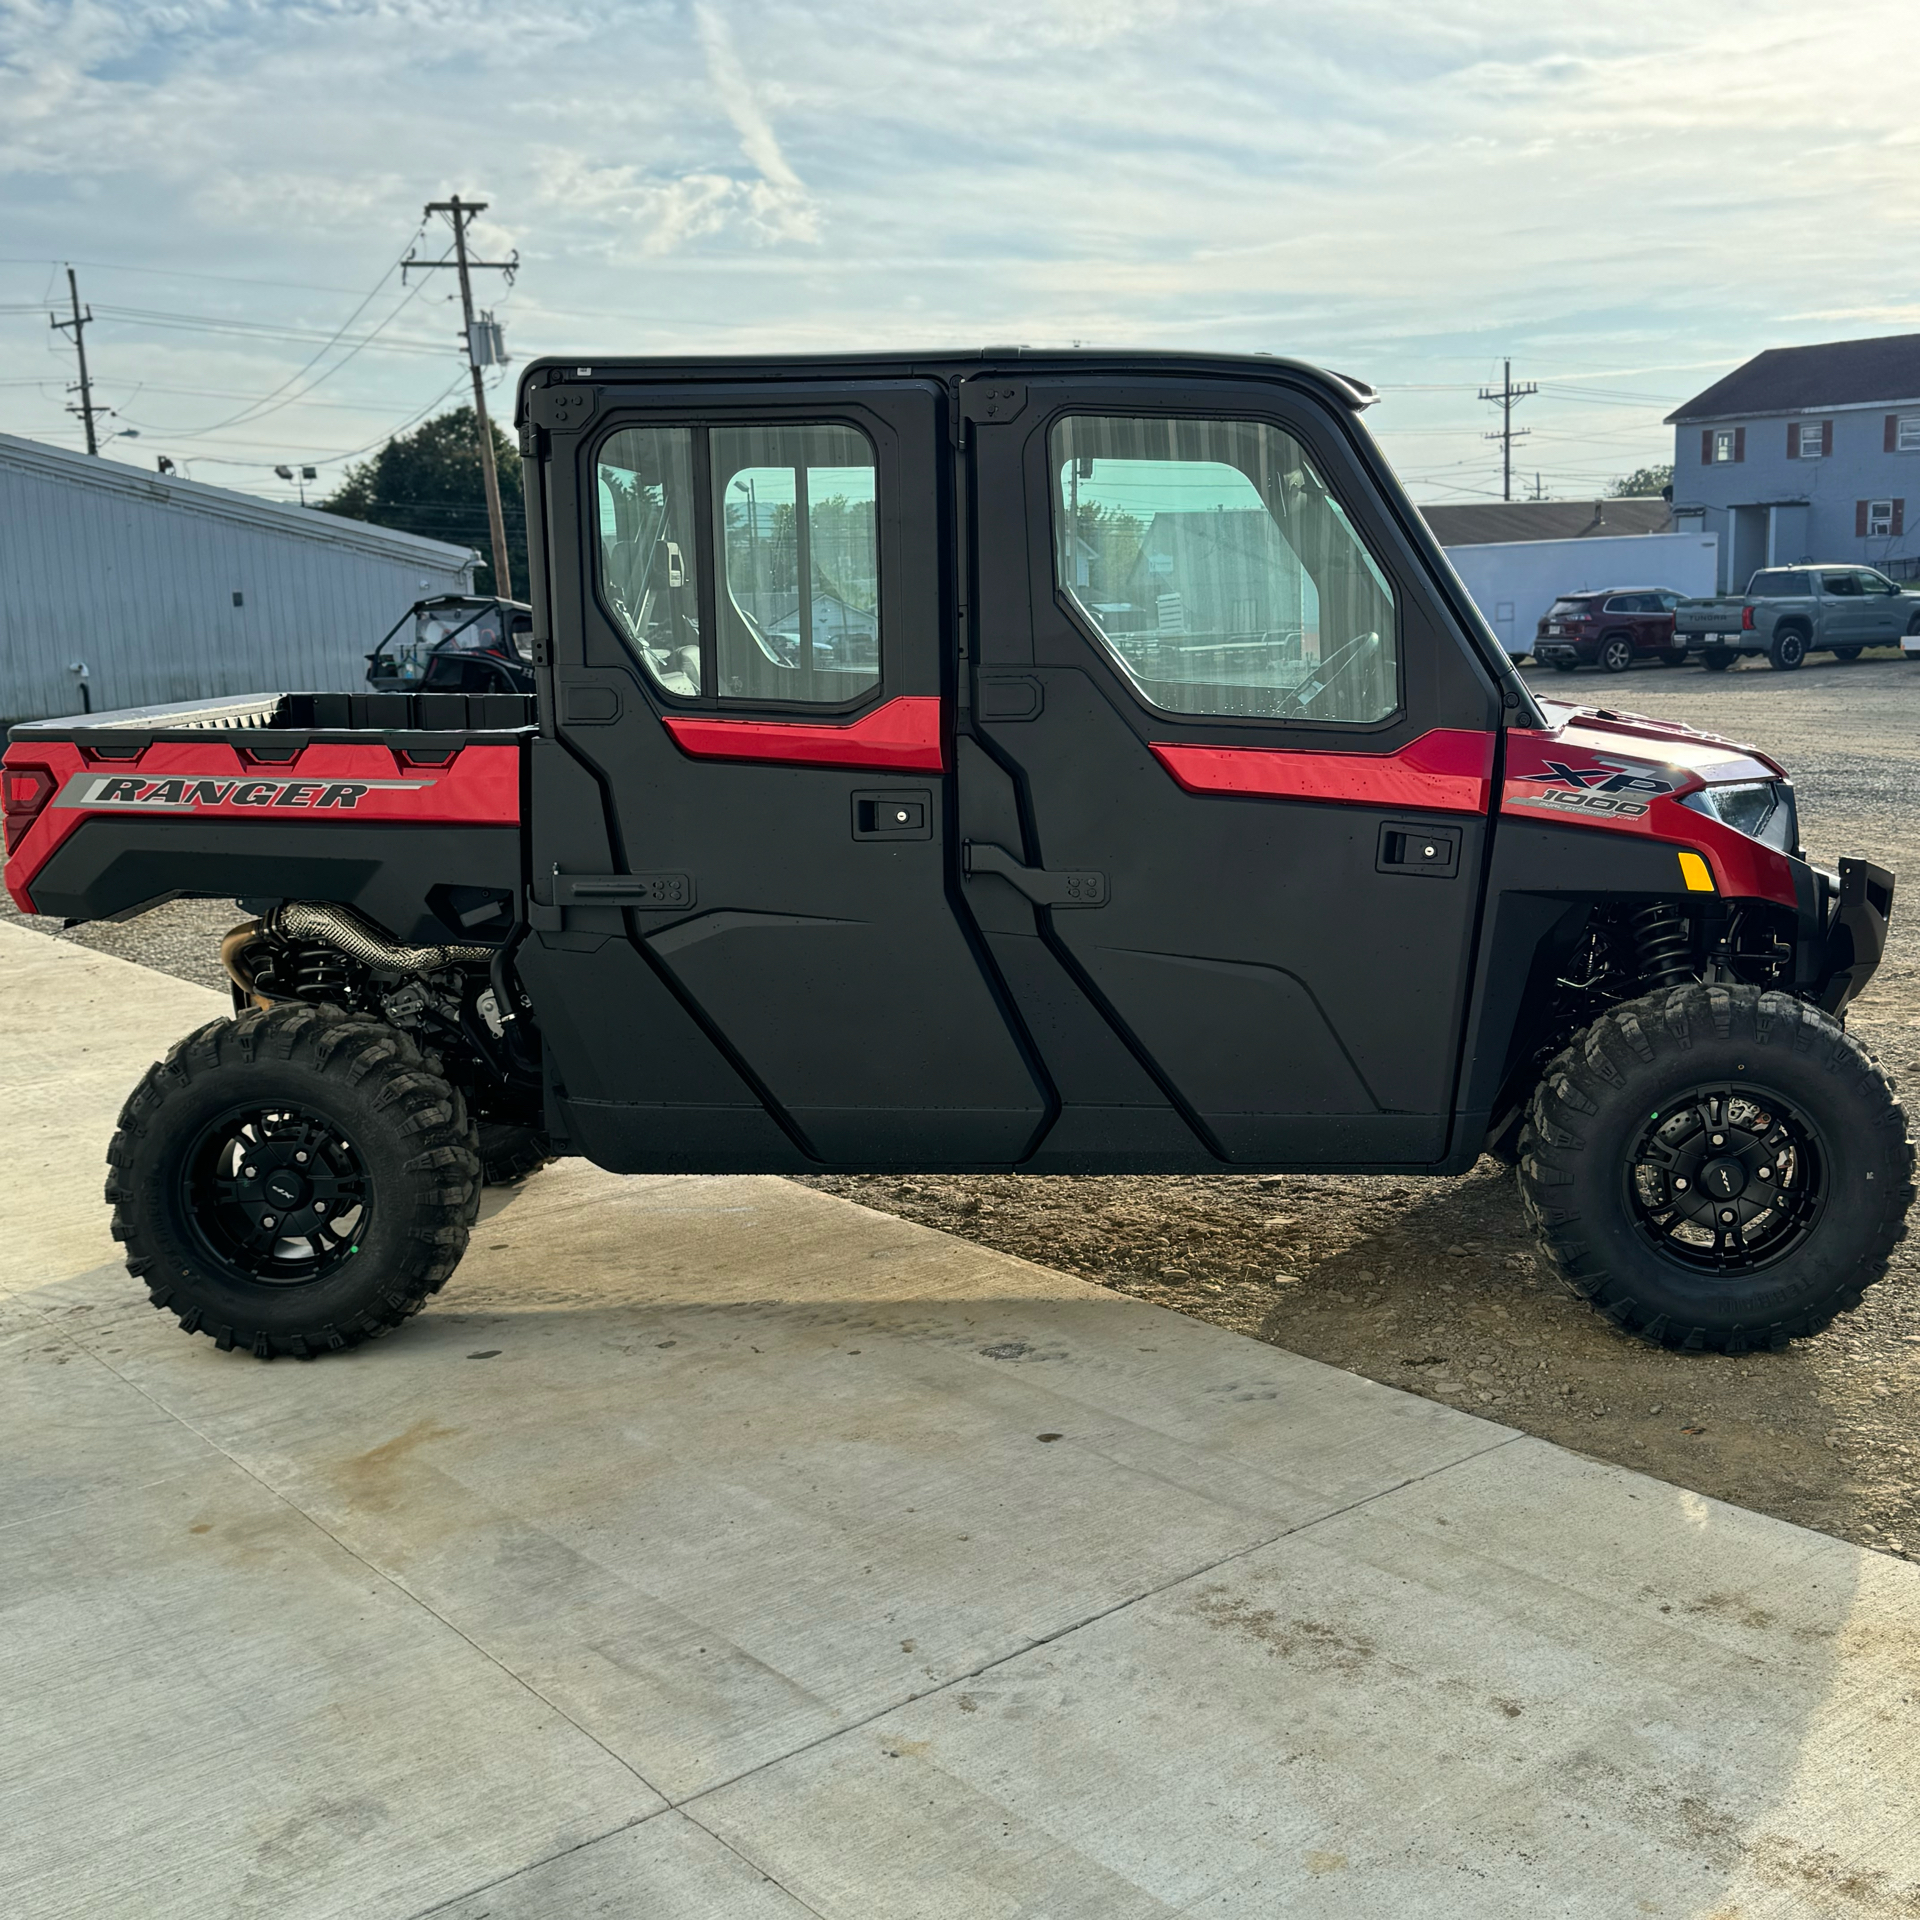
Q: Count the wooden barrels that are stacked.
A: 0